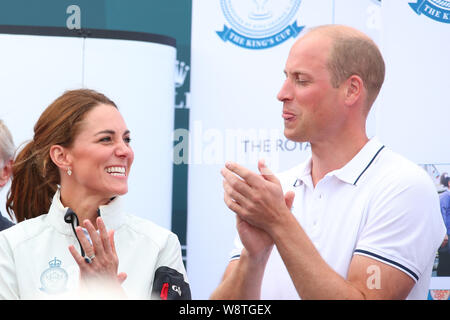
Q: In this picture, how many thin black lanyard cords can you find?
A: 1